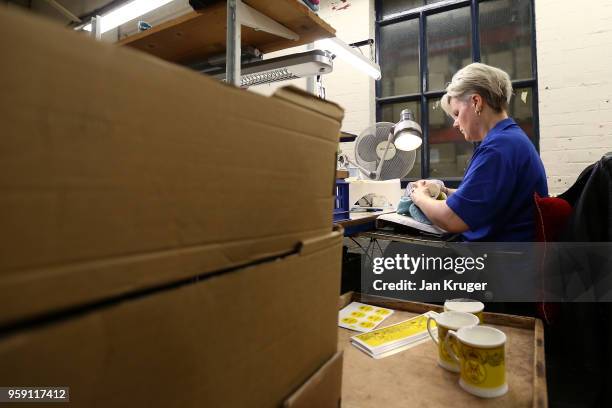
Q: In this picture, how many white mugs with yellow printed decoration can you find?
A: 3